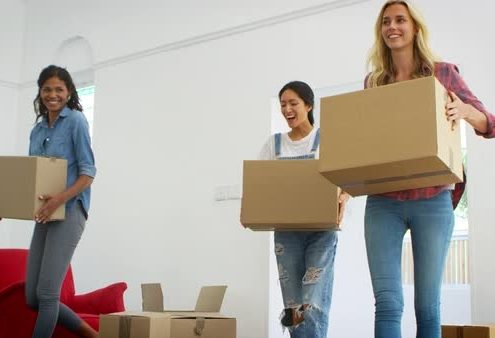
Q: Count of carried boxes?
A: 3